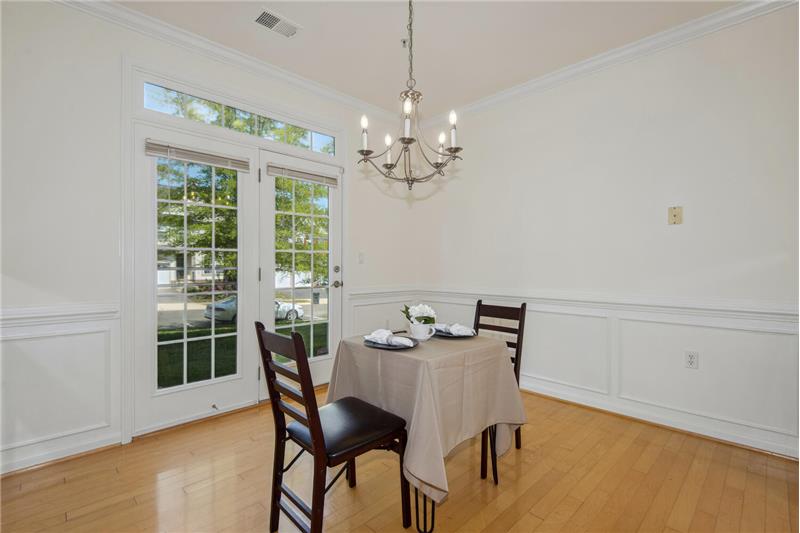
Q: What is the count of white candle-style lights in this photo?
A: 5